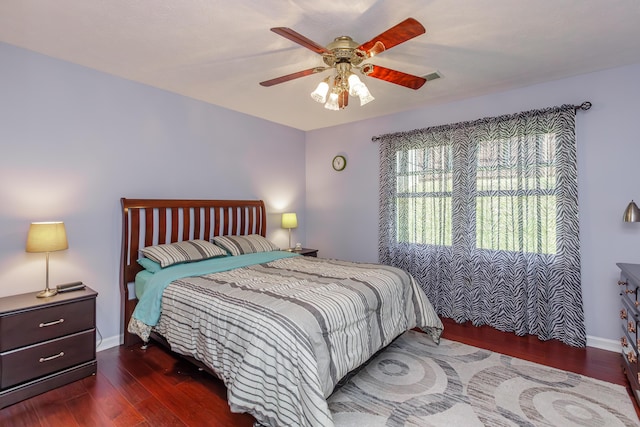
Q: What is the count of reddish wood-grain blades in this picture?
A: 5